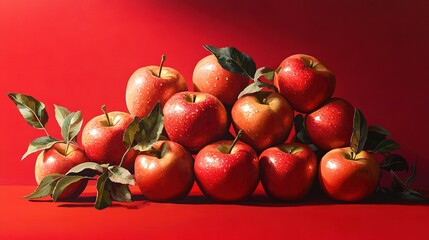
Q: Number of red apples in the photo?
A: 12